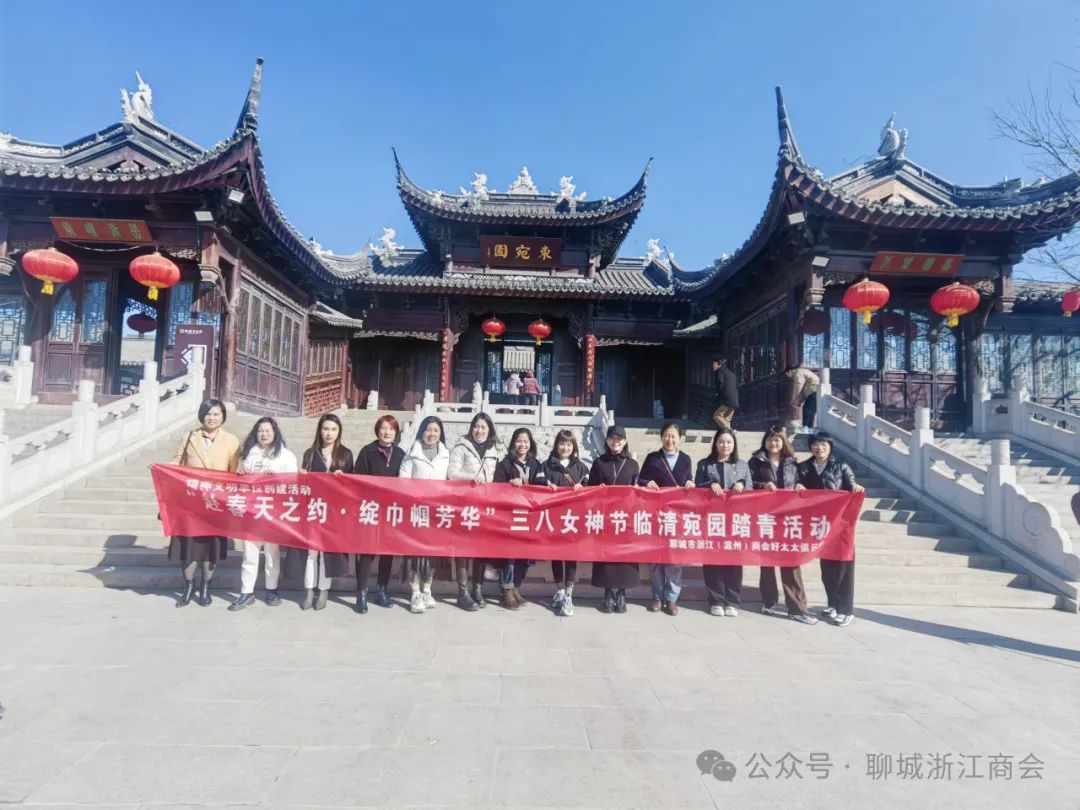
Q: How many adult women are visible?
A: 13